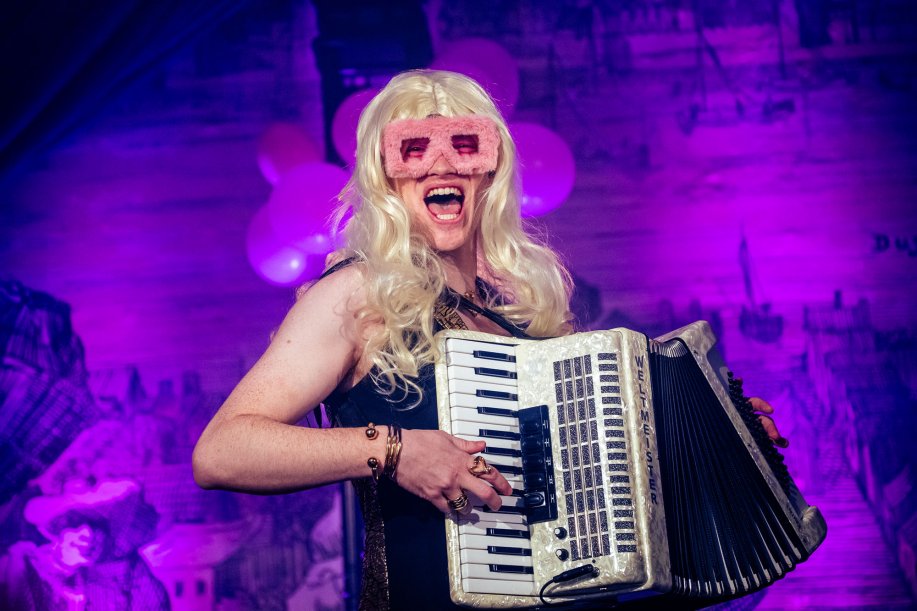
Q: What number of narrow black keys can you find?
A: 12